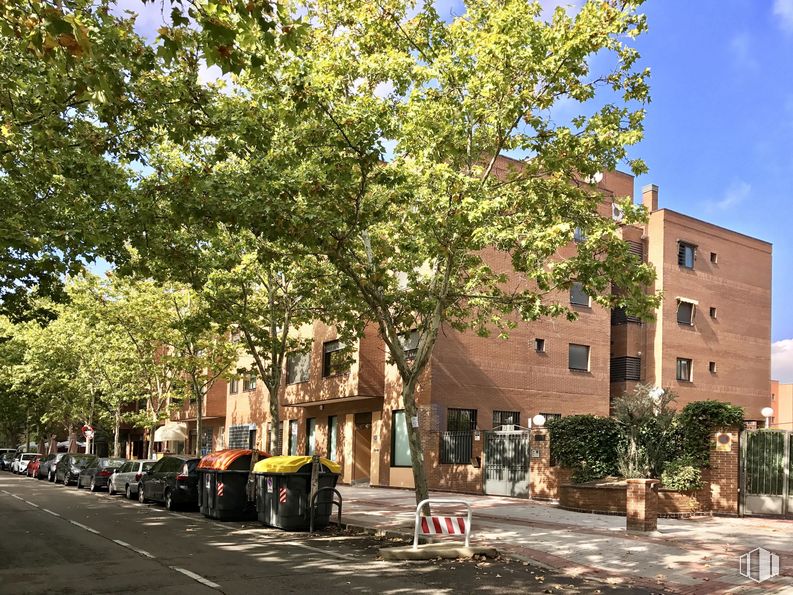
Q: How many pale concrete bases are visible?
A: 1